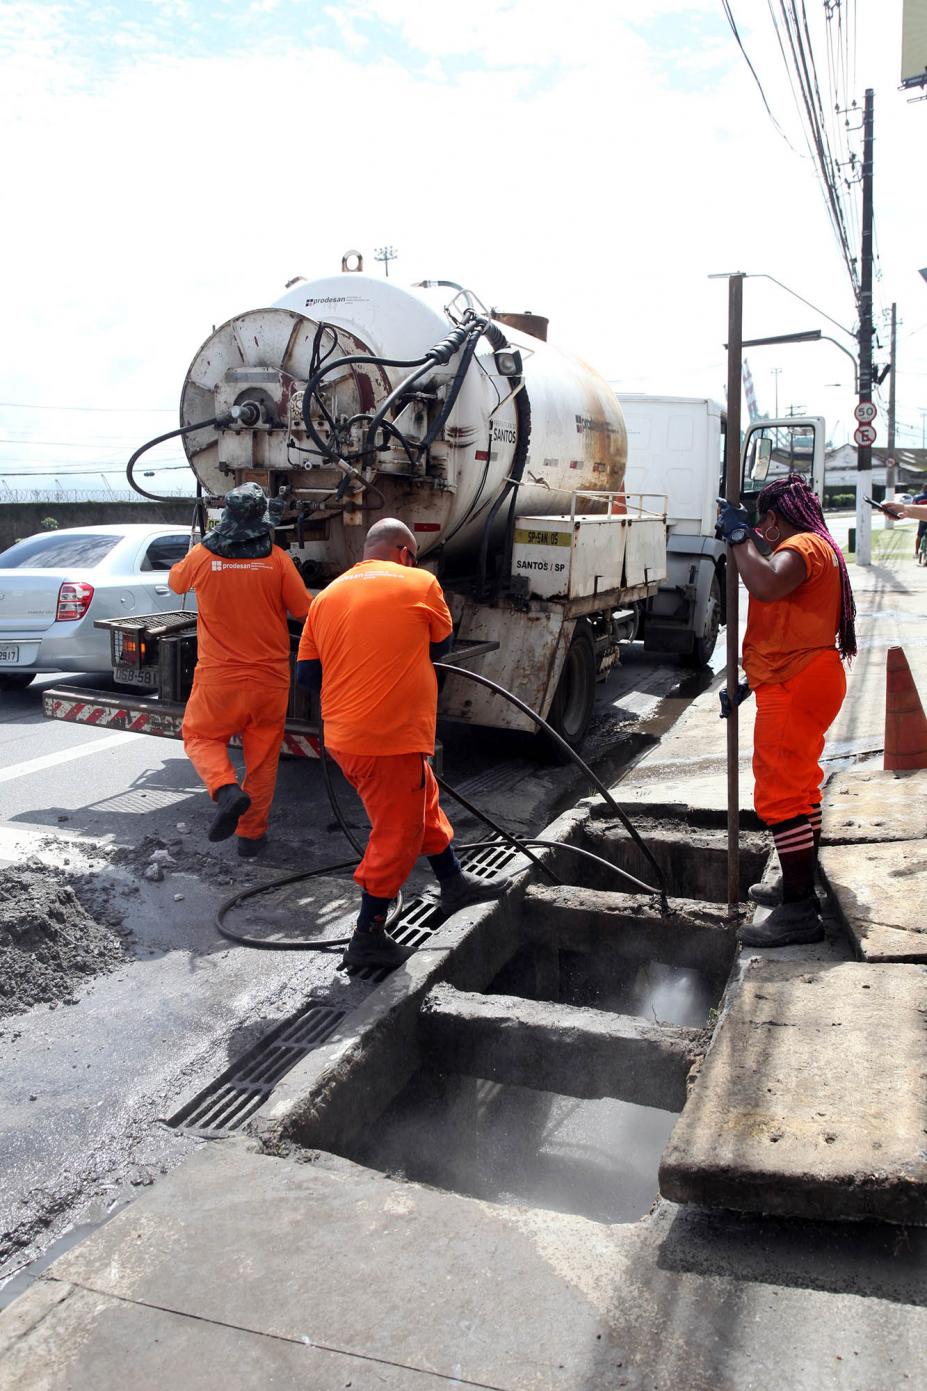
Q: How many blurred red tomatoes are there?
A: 0